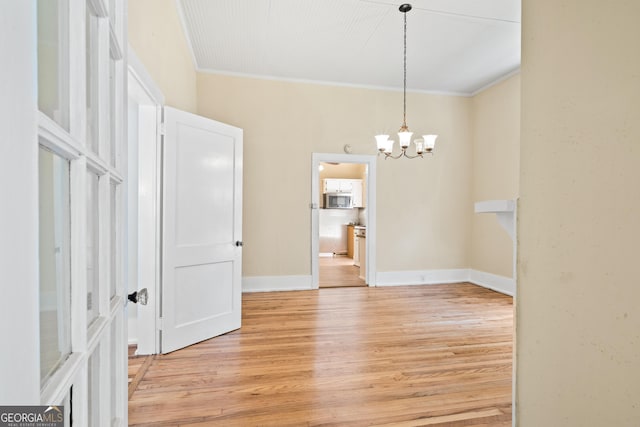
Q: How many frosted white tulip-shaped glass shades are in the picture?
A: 5